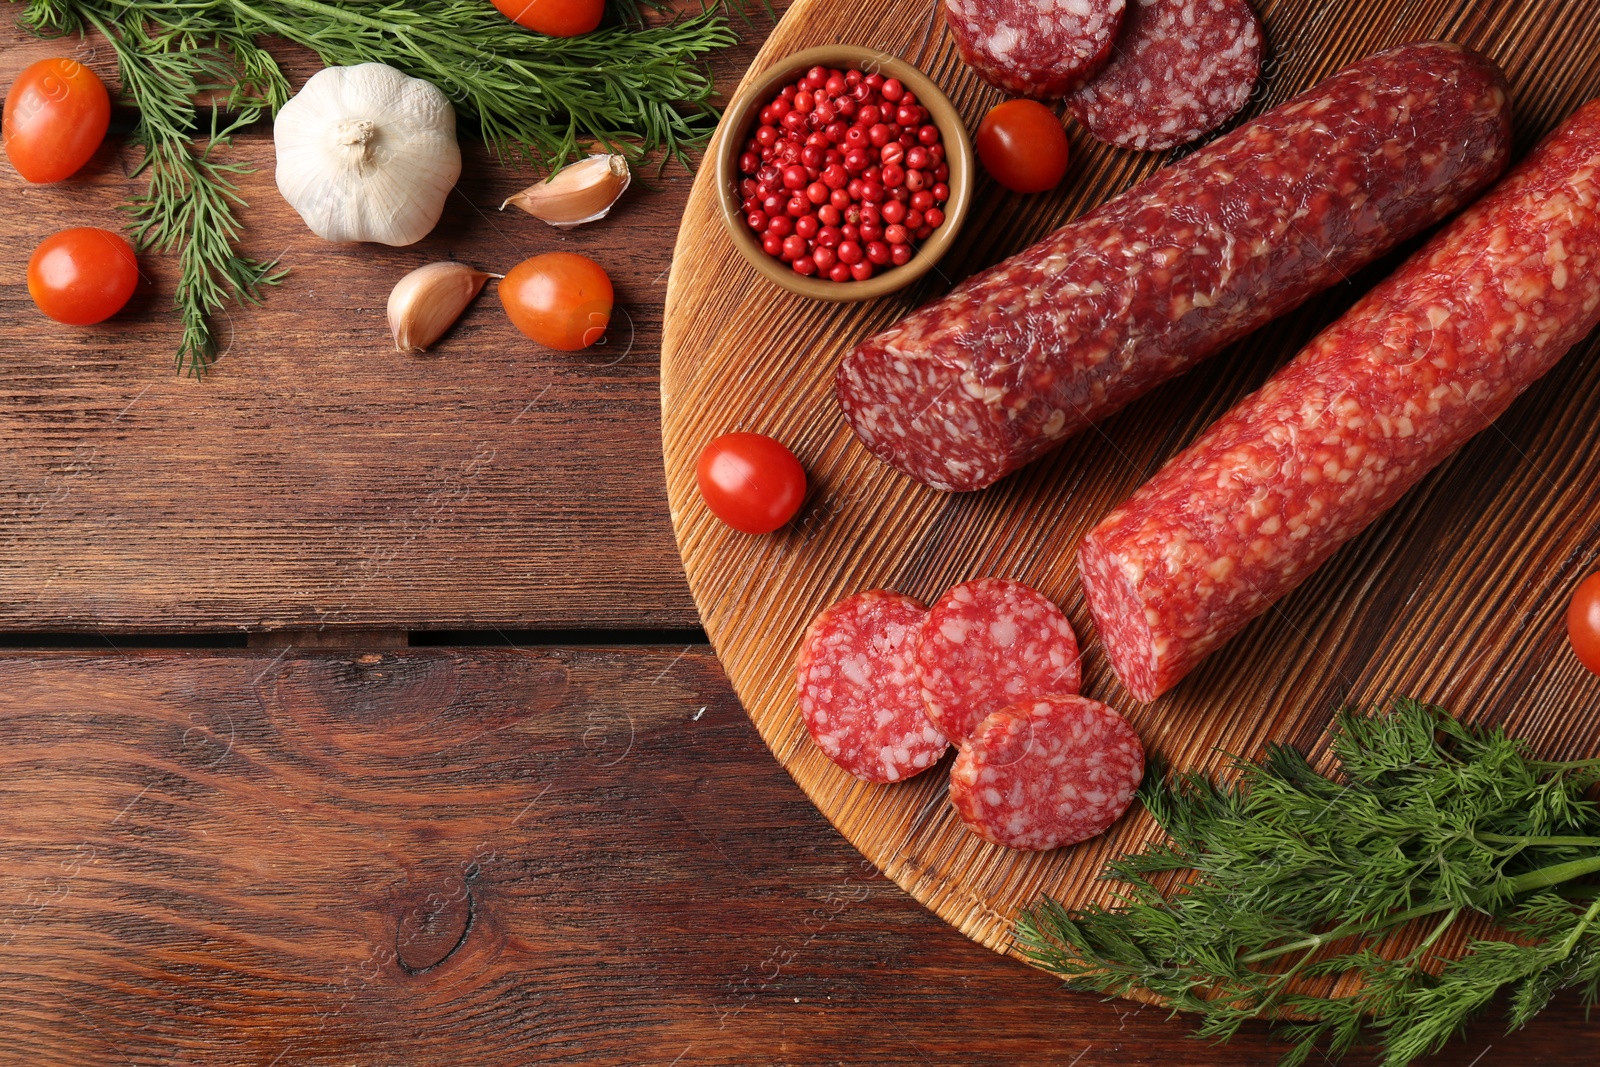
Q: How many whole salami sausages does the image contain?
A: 2